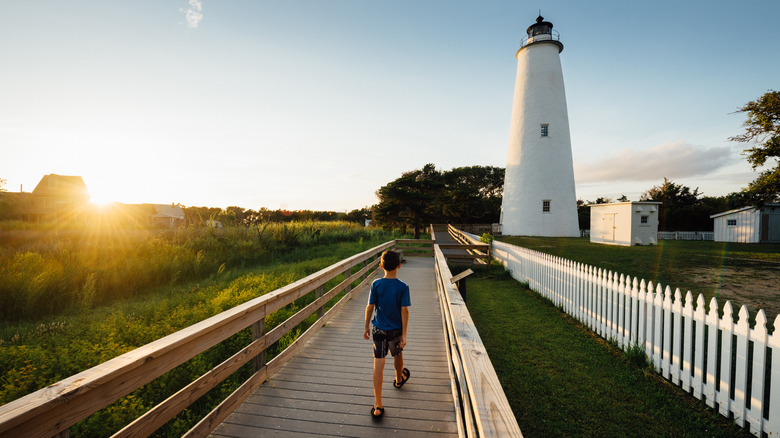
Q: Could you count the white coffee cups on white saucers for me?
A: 0